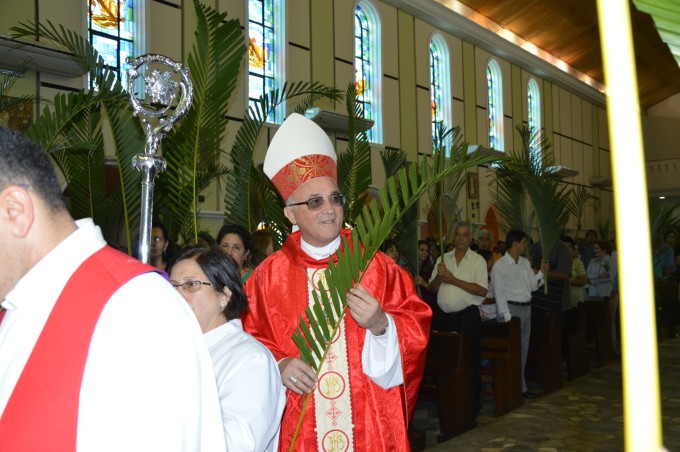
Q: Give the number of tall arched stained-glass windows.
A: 6